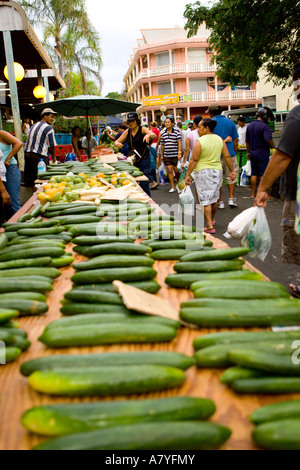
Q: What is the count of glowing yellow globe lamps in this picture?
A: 3